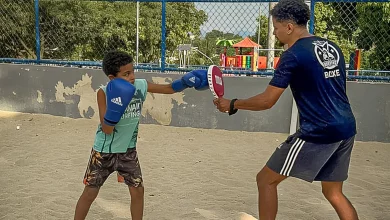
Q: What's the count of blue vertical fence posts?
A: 3